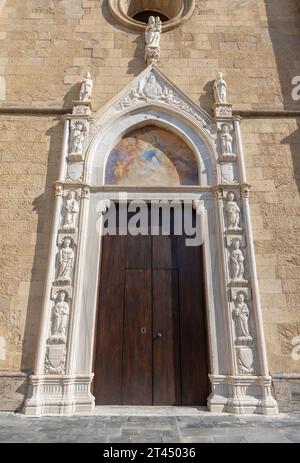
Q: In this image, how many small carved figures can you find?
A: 11